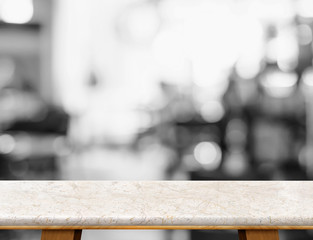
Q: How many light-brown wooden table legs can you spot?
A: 2